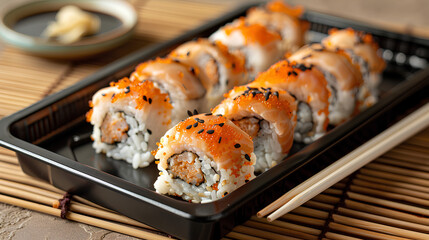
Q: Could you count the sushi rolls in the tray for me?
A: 10